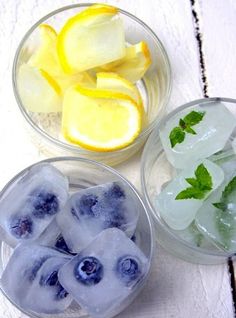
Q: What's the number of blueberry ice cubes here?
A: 4